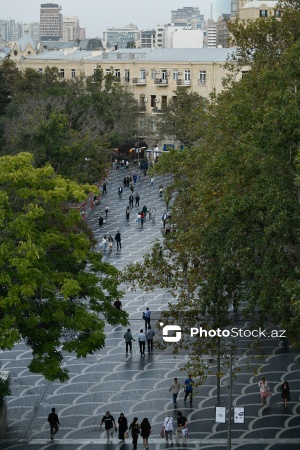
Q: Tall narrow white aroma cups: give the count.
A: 0